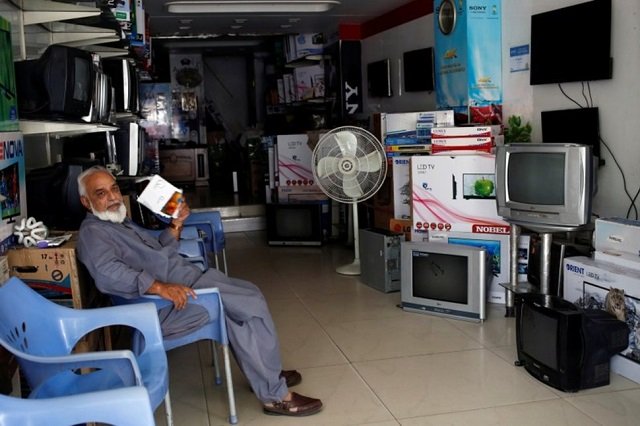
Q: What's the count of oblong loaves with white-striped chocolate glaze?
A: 0